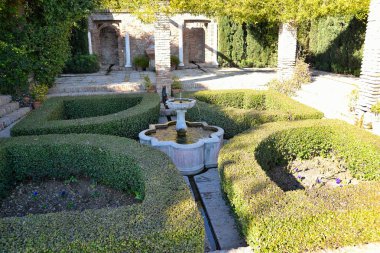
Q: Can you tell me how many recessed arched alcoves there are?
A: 2